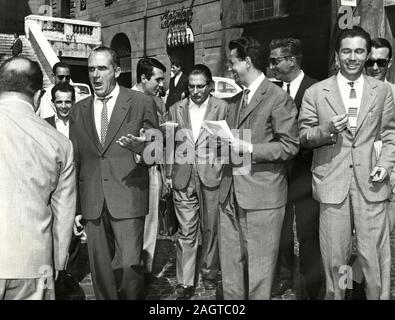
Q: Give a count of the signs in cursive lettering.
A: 1